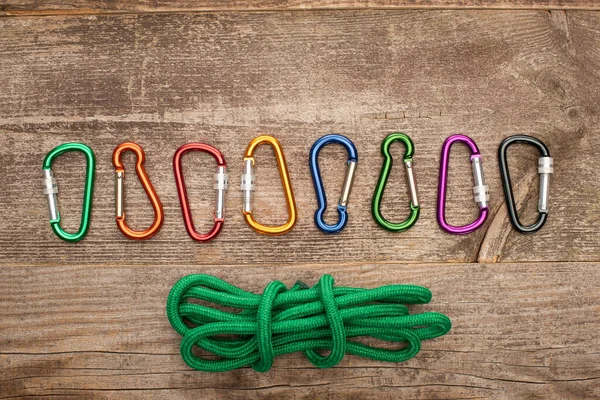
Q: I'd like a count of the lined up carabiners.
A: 8